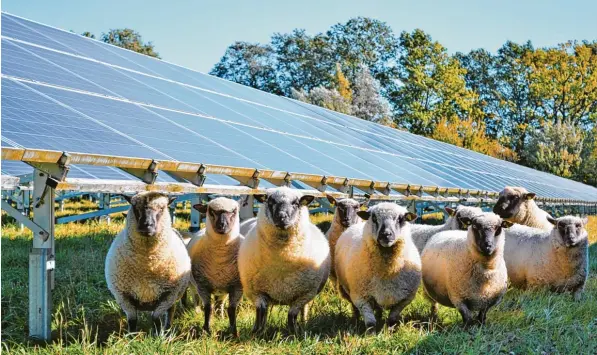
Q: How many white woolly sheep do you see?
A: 9